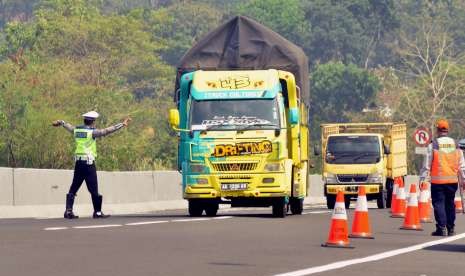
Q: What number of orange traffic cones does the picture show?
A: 7